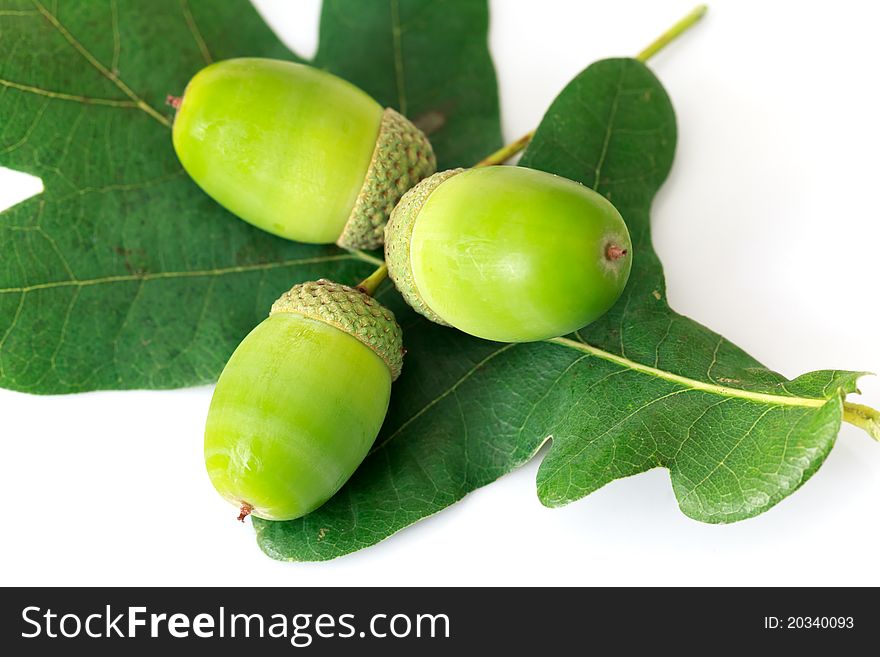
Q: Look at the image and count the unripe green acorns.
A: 3